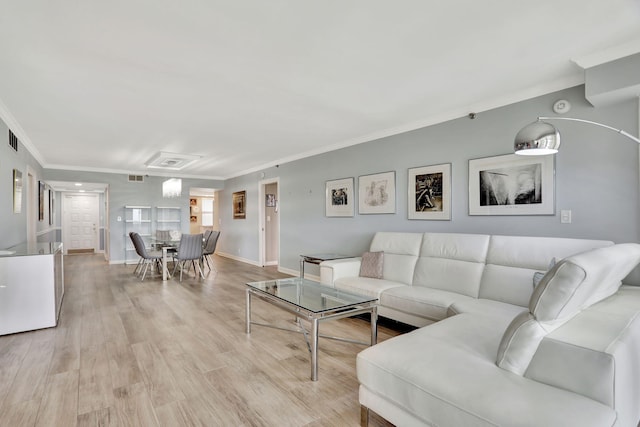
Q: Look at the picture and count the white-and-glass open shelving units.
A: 2